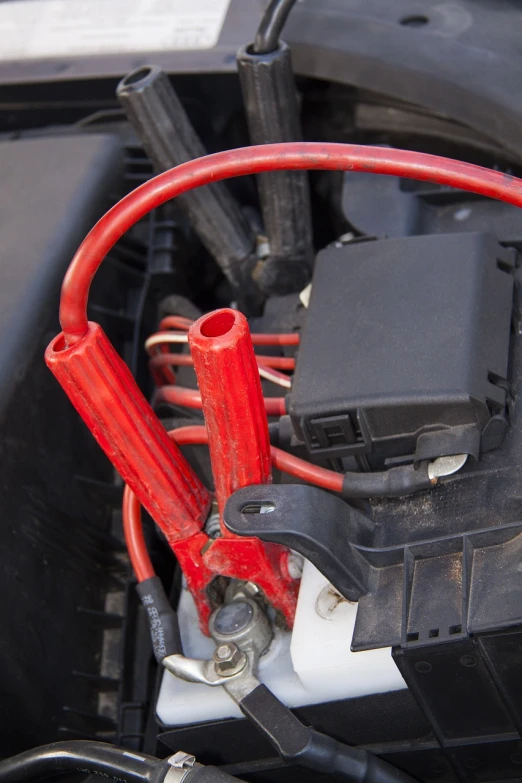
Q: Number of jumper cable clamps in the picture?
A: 2